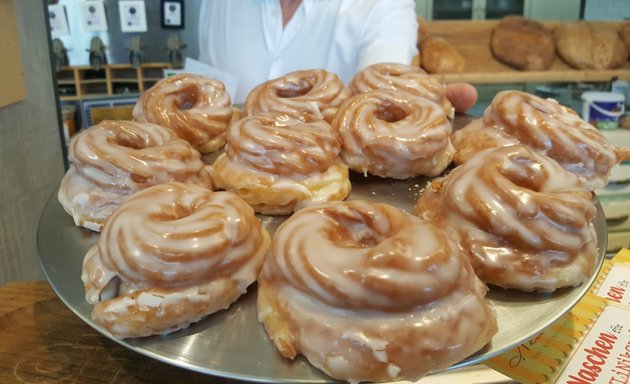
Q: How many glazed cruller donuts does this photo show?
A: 10